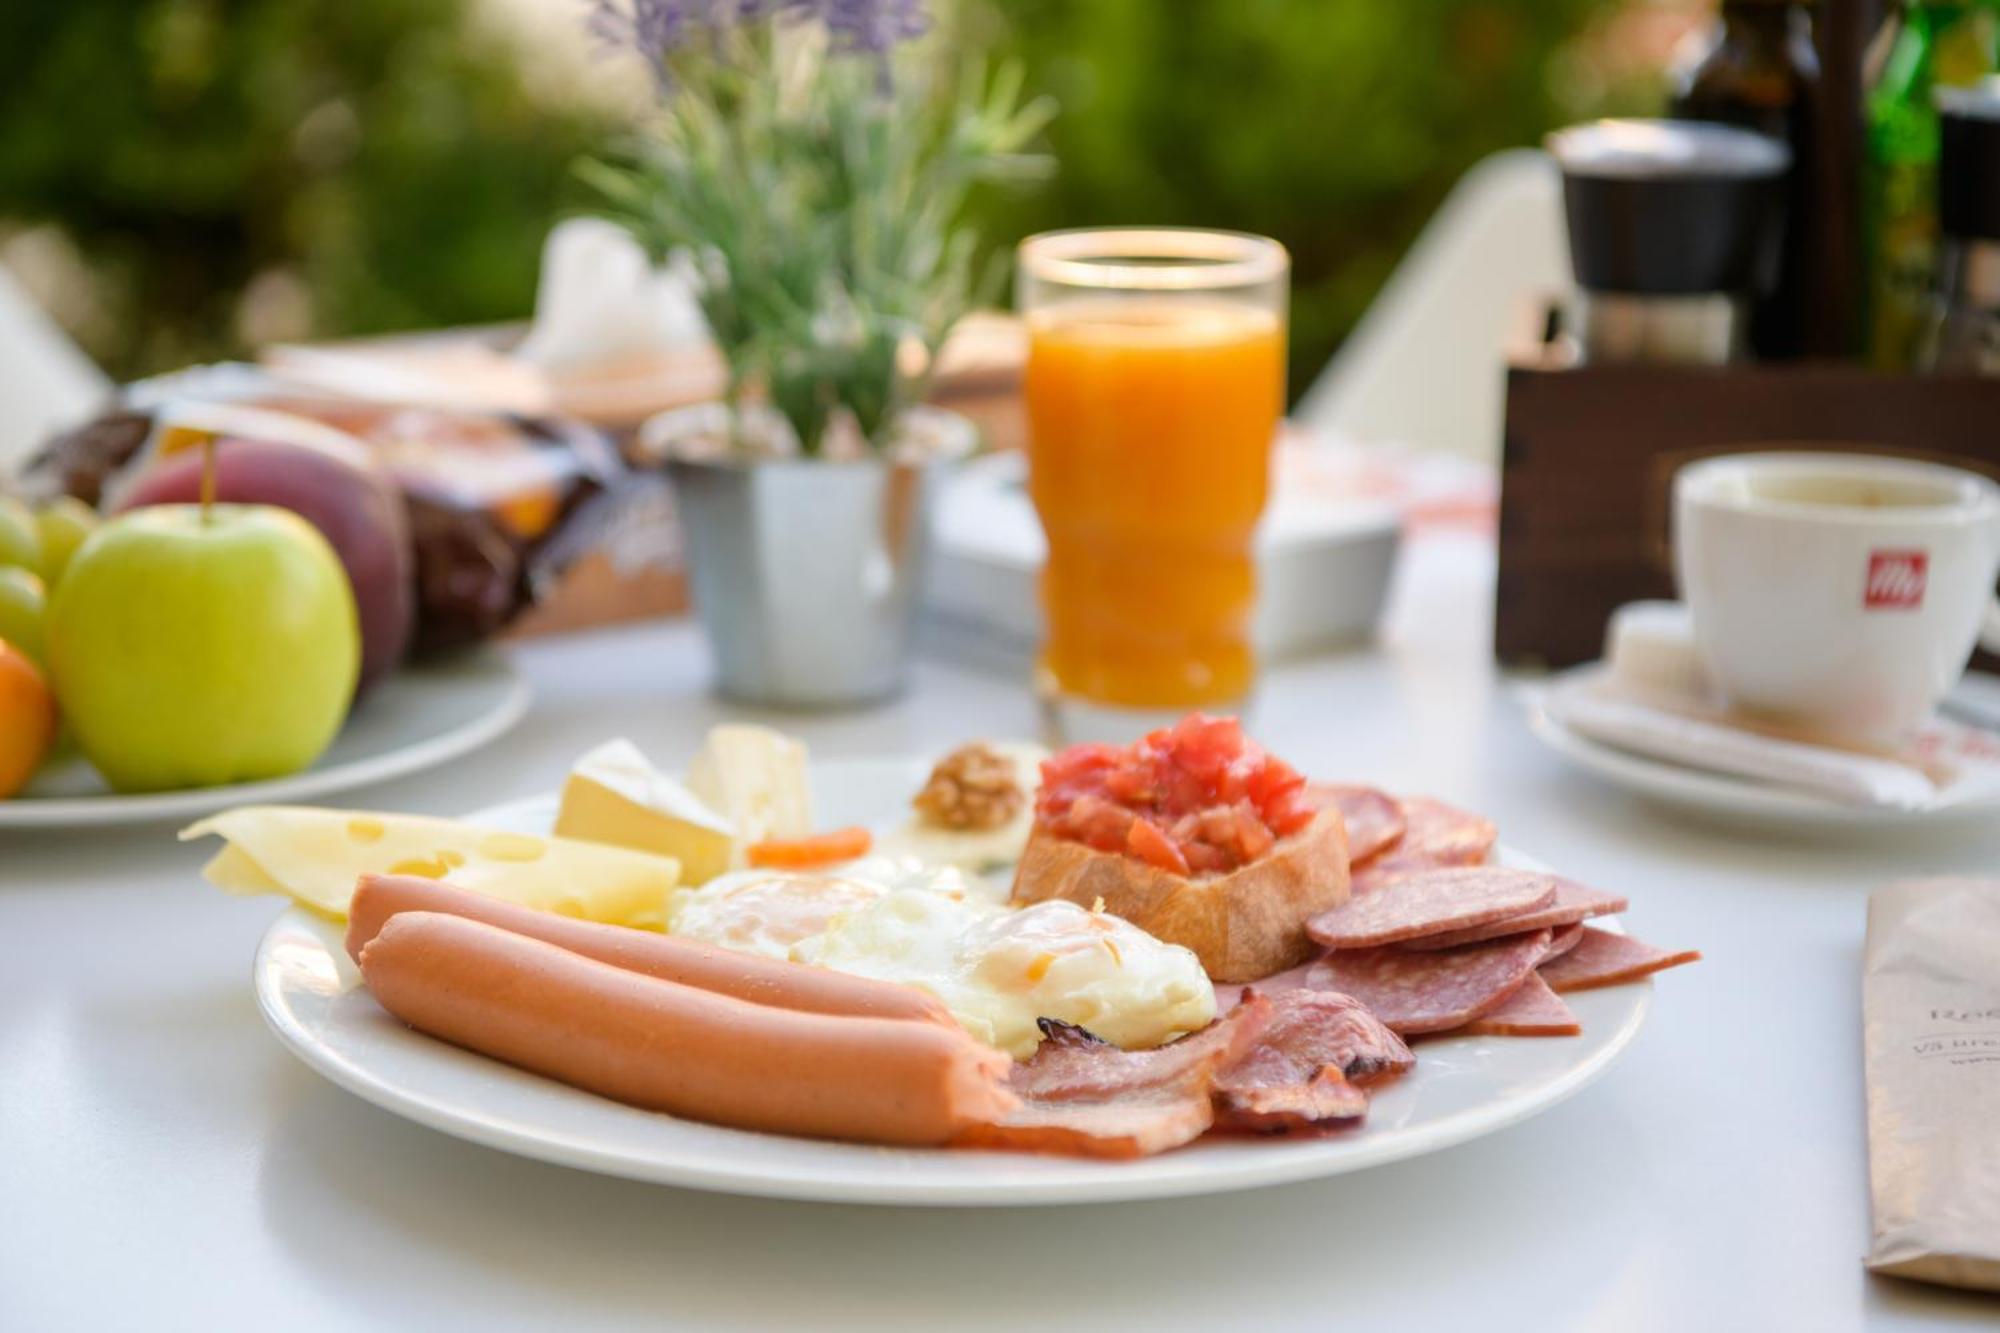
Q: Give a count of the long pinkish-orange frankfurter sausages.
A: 2